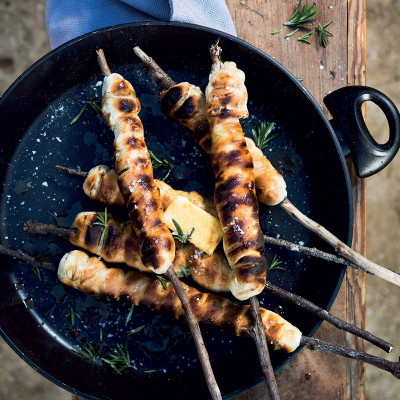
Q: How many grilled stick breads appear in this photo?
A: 6